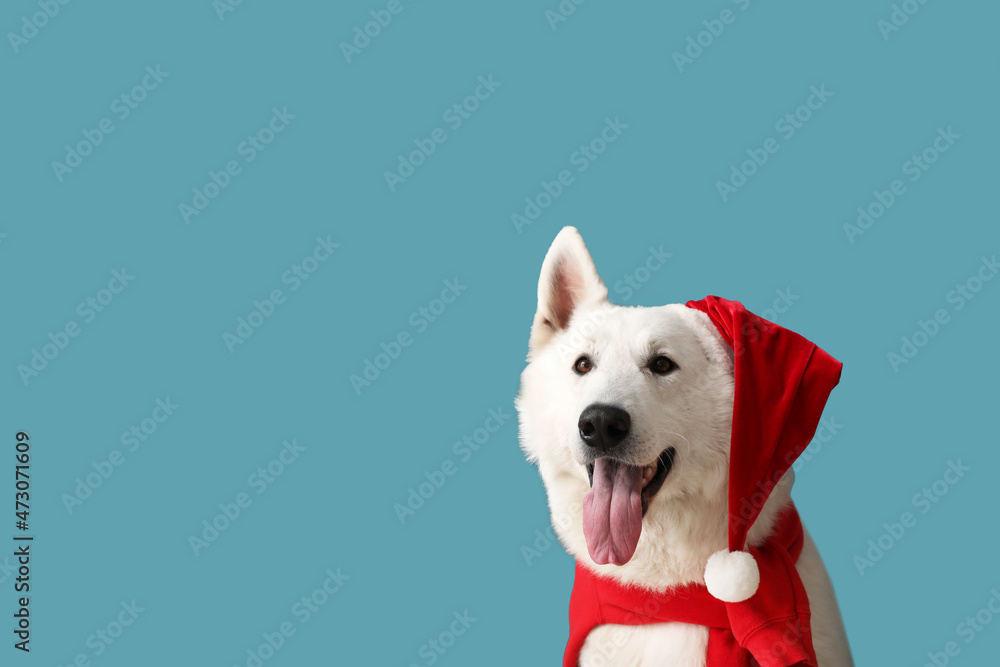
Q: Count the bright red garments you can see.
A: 2